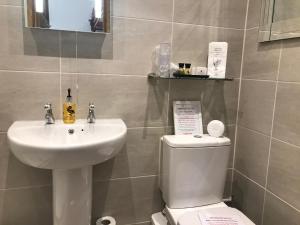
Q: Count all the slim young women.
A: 0